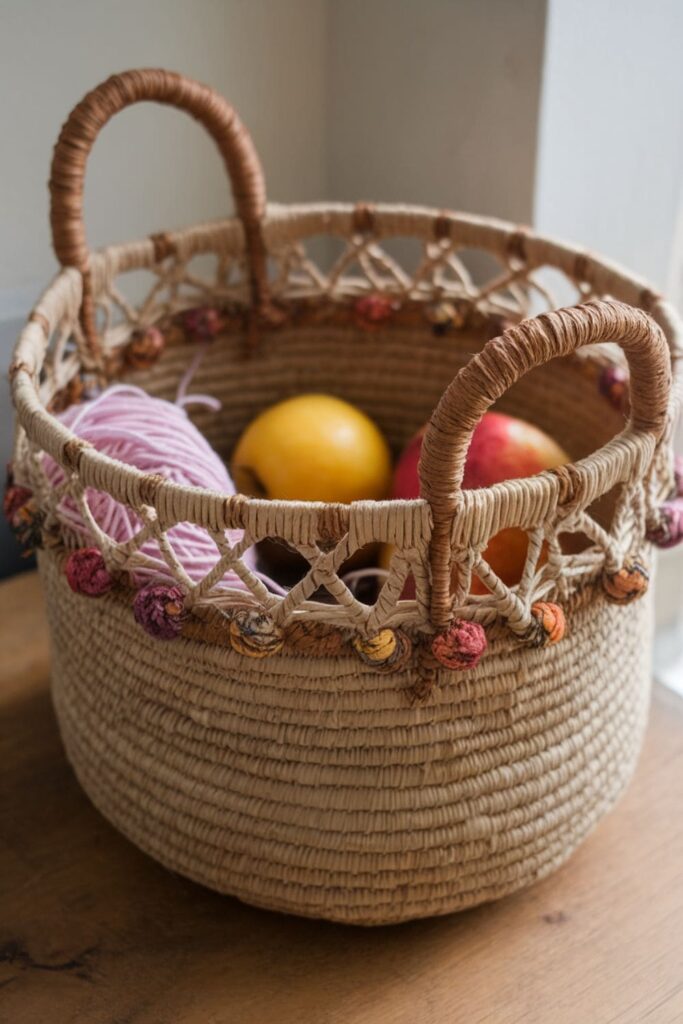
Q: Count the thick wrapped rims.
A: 1